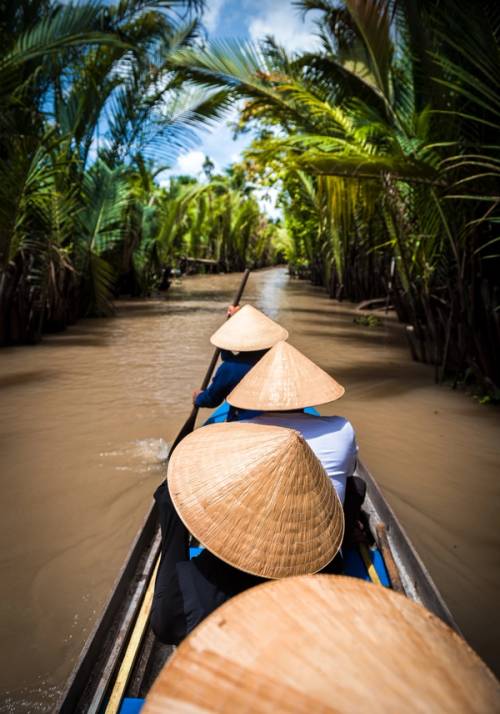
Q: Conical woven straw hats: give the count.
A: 4